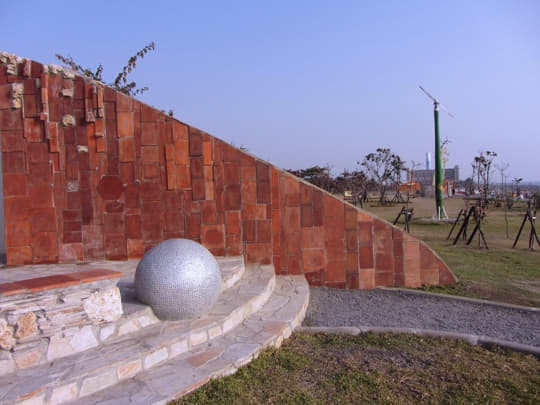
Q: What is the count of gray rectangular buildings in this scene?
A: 1